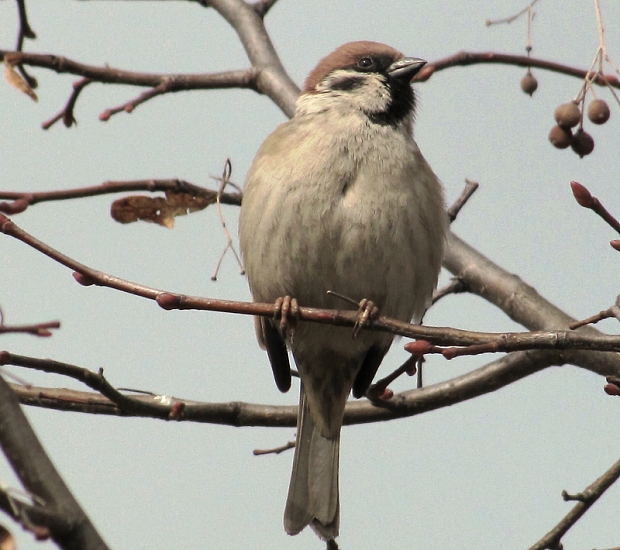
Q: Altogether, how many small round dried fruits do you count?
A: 5